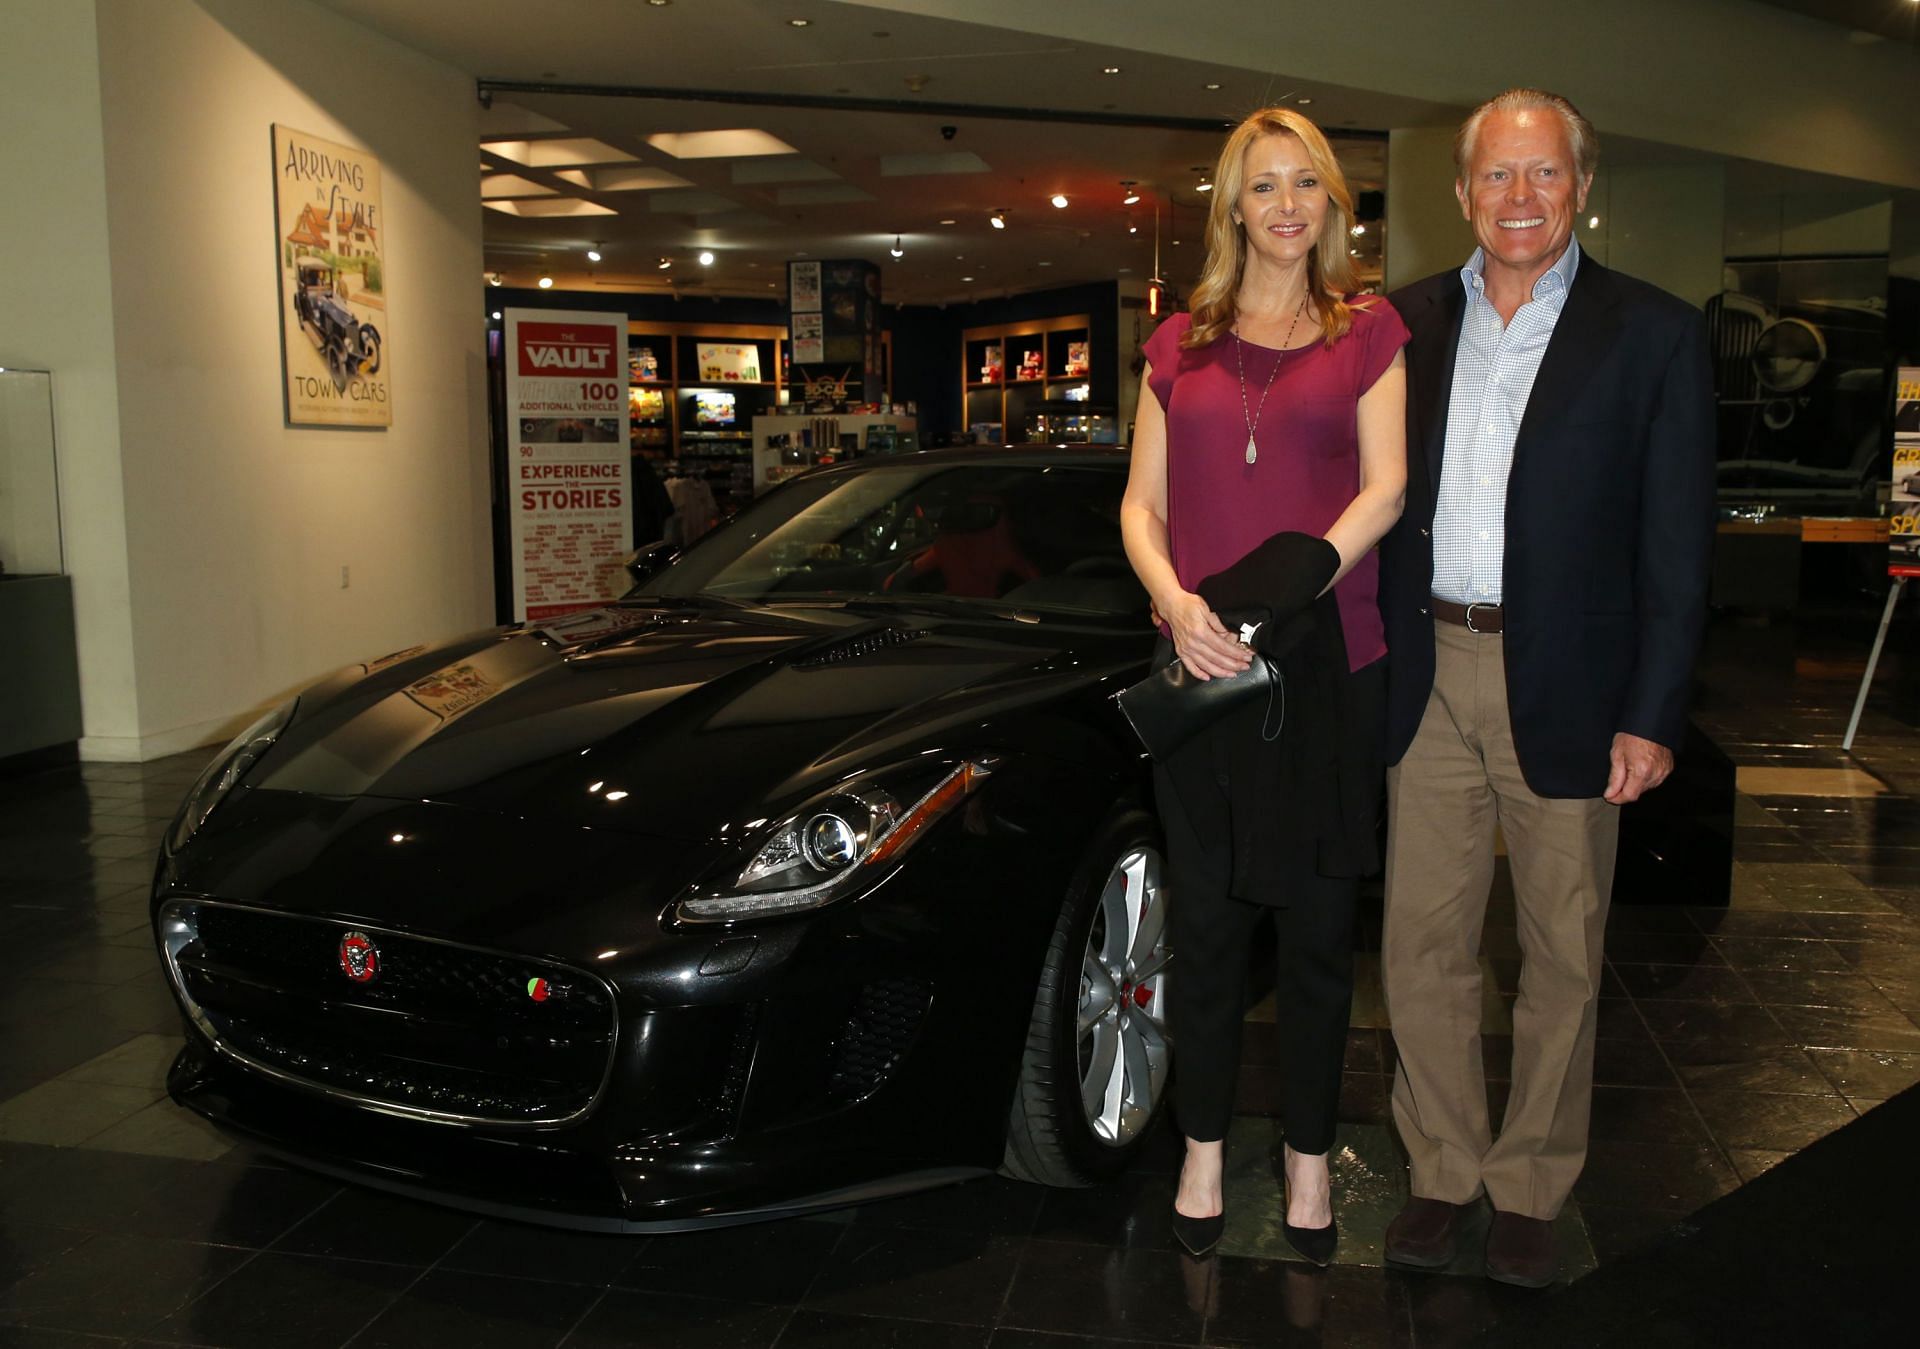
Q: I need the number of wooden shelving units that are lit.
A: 2